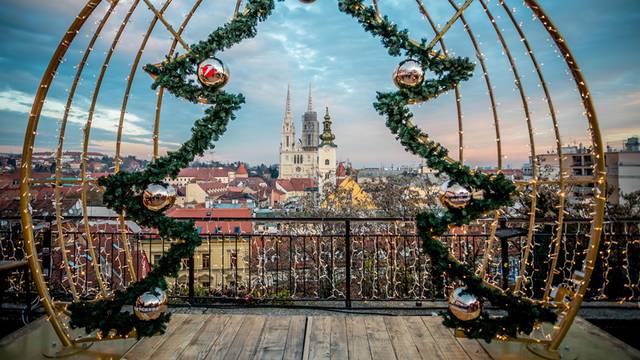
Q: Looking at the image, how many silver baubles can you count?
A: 6